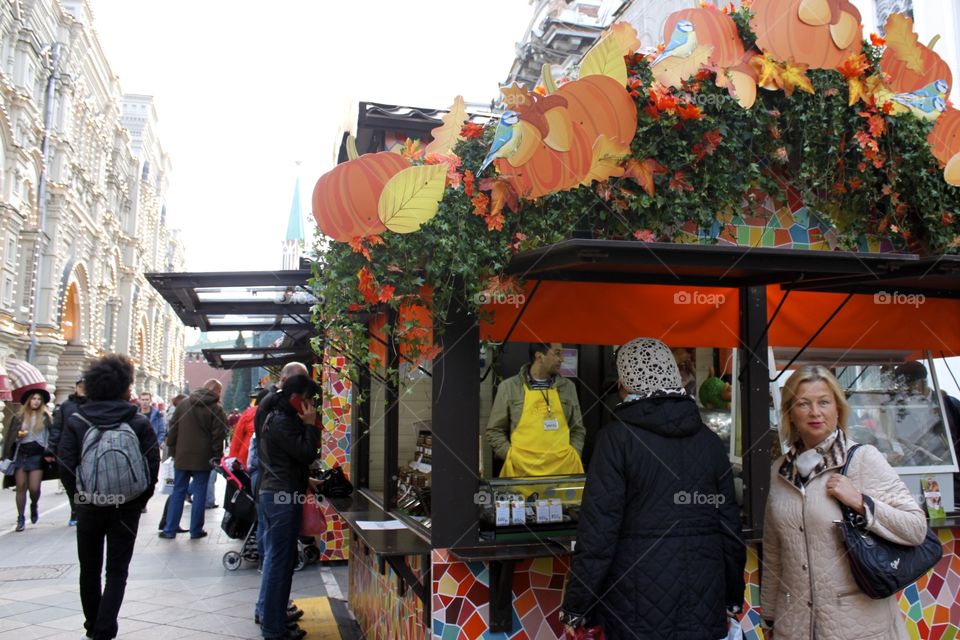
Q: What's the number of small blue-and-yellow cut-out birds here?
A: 4